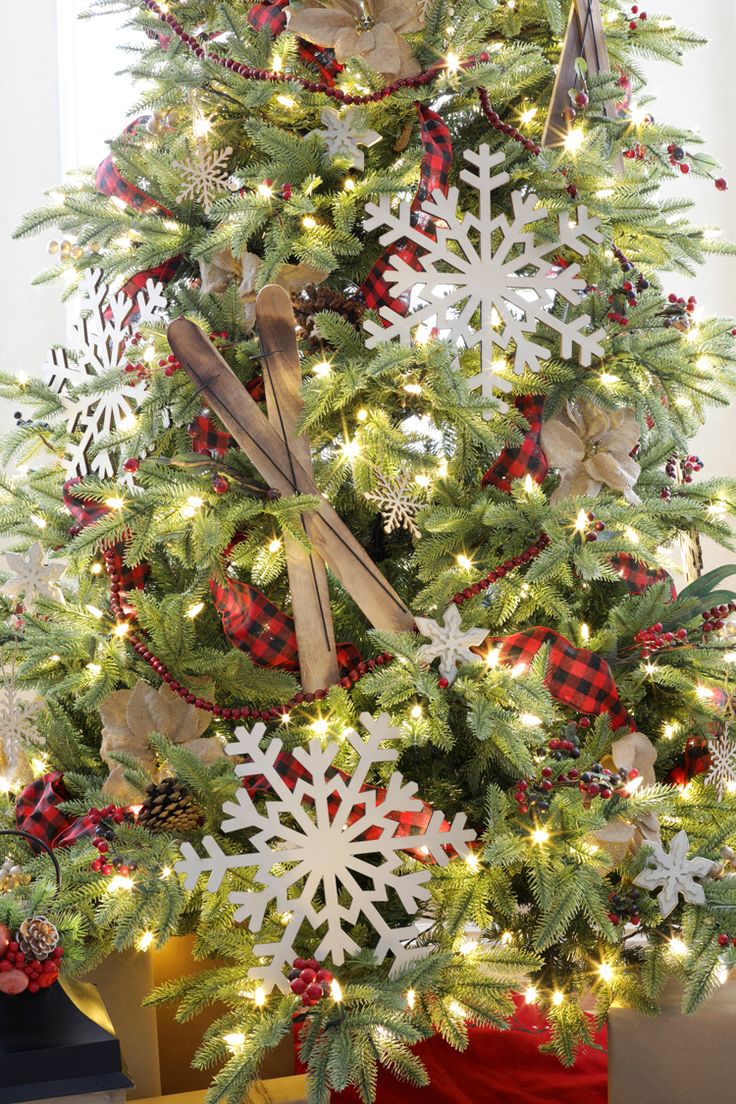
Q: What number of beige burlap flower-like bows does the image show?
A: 5